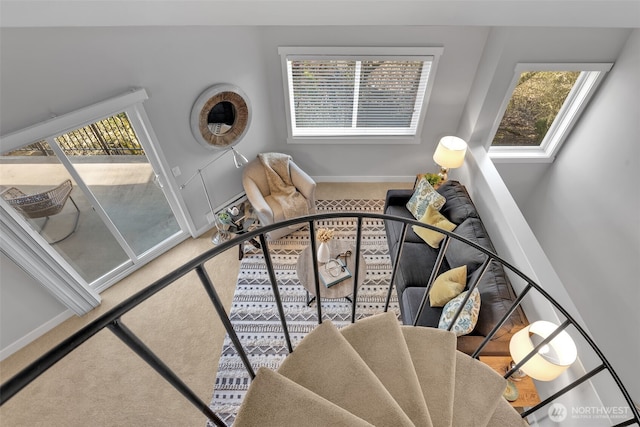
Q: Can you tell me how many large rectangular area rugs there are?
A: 1